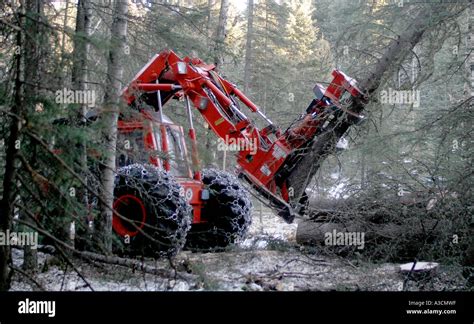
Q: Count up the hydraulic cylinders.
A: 5